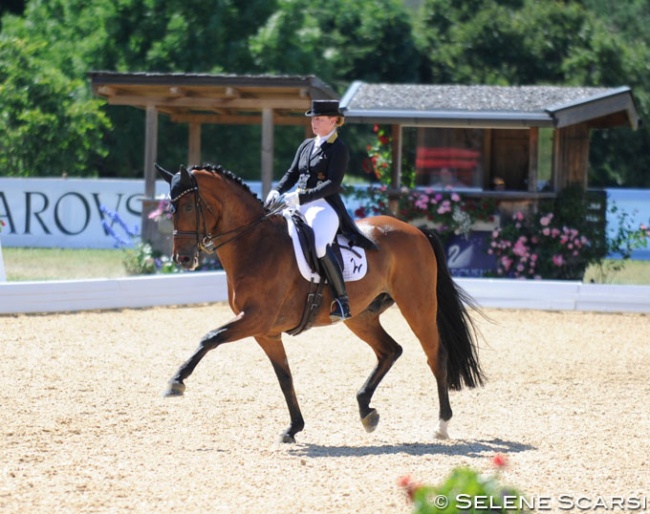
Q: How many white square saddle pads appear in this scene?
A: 1